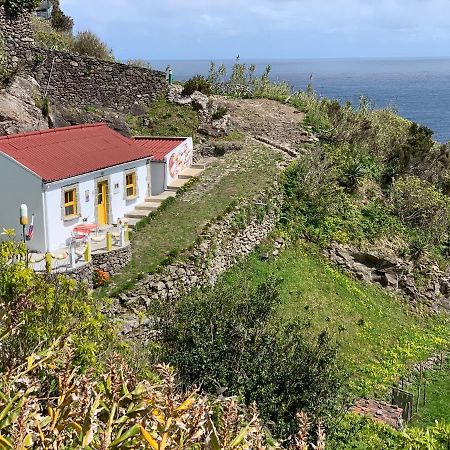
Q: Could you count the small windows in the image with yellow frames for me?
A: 2